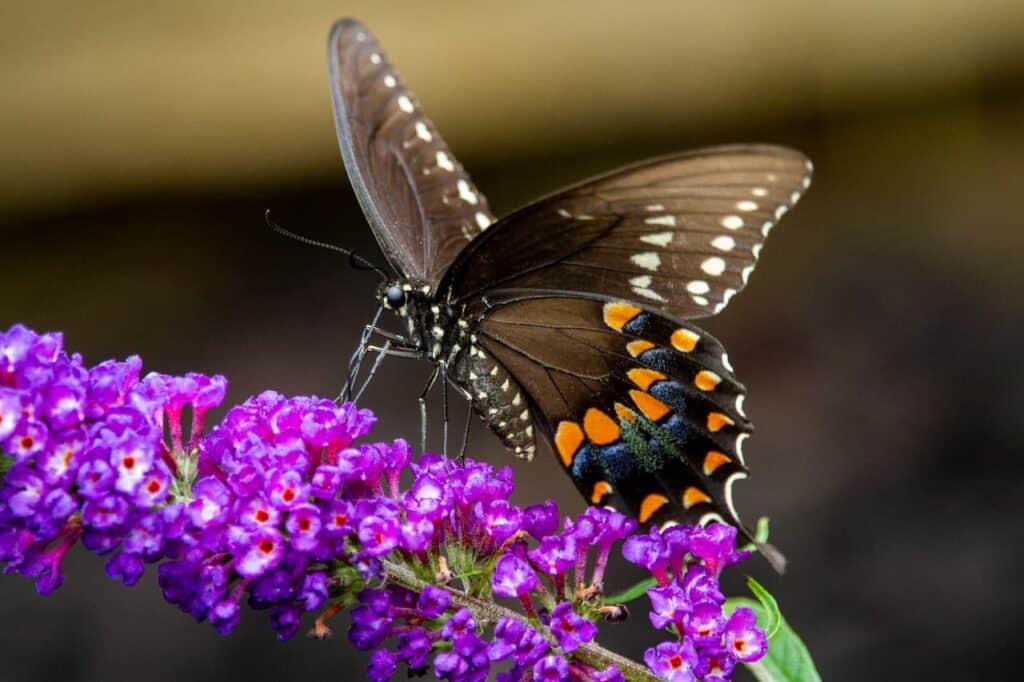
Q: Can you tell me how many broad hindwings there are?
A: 1